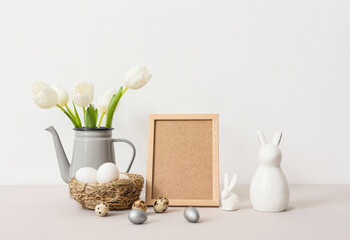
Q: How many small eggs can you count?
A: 5